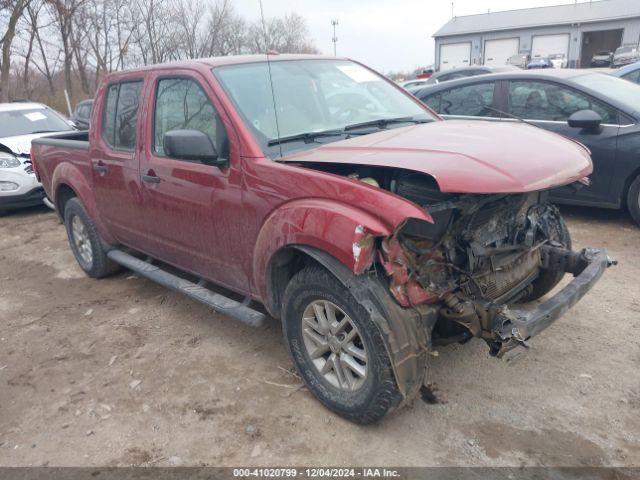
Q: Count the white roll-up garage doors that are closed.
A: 3